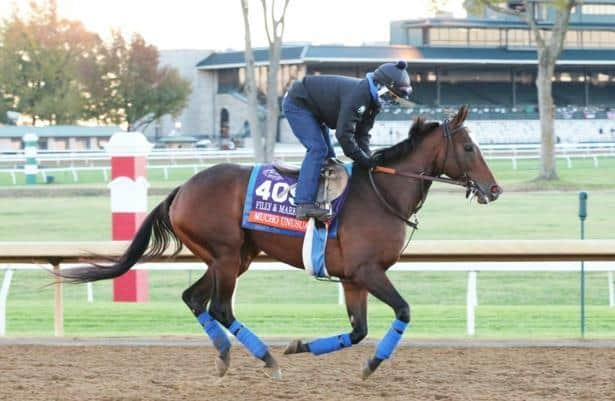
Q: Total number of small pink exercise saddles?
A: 0